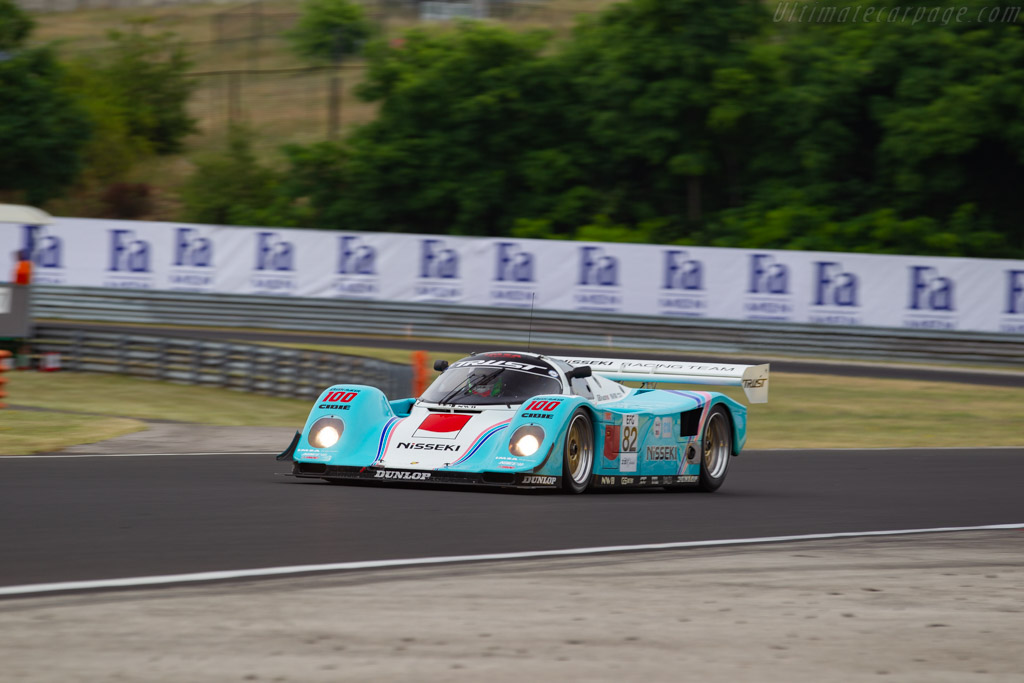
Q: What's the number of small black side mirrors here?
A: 2